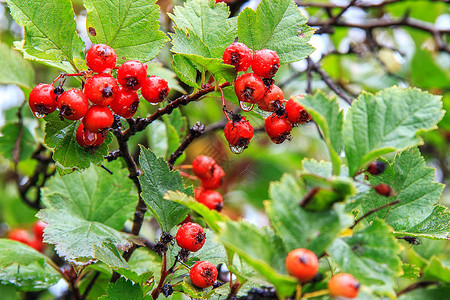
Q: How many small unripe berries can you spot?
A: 2